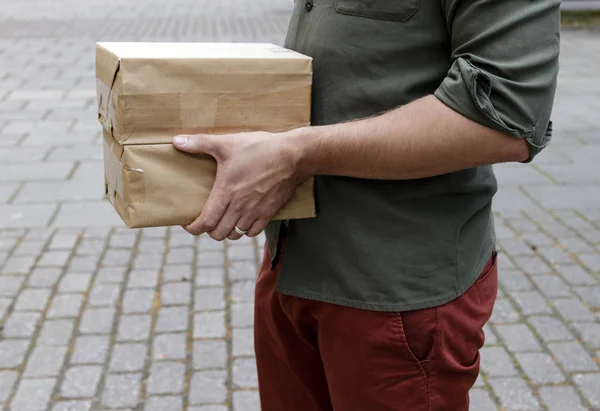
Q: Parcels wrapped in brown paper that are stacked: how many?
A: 2